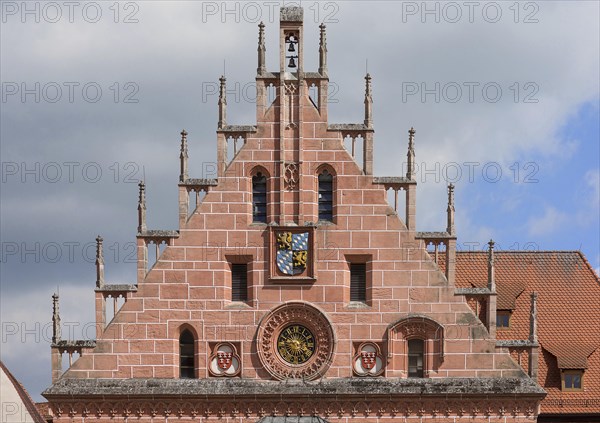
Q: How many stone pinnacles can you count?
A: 12